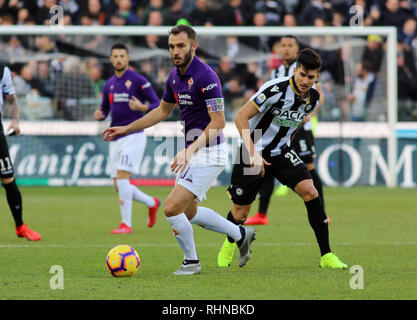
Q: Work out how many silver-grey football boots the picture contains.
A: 2